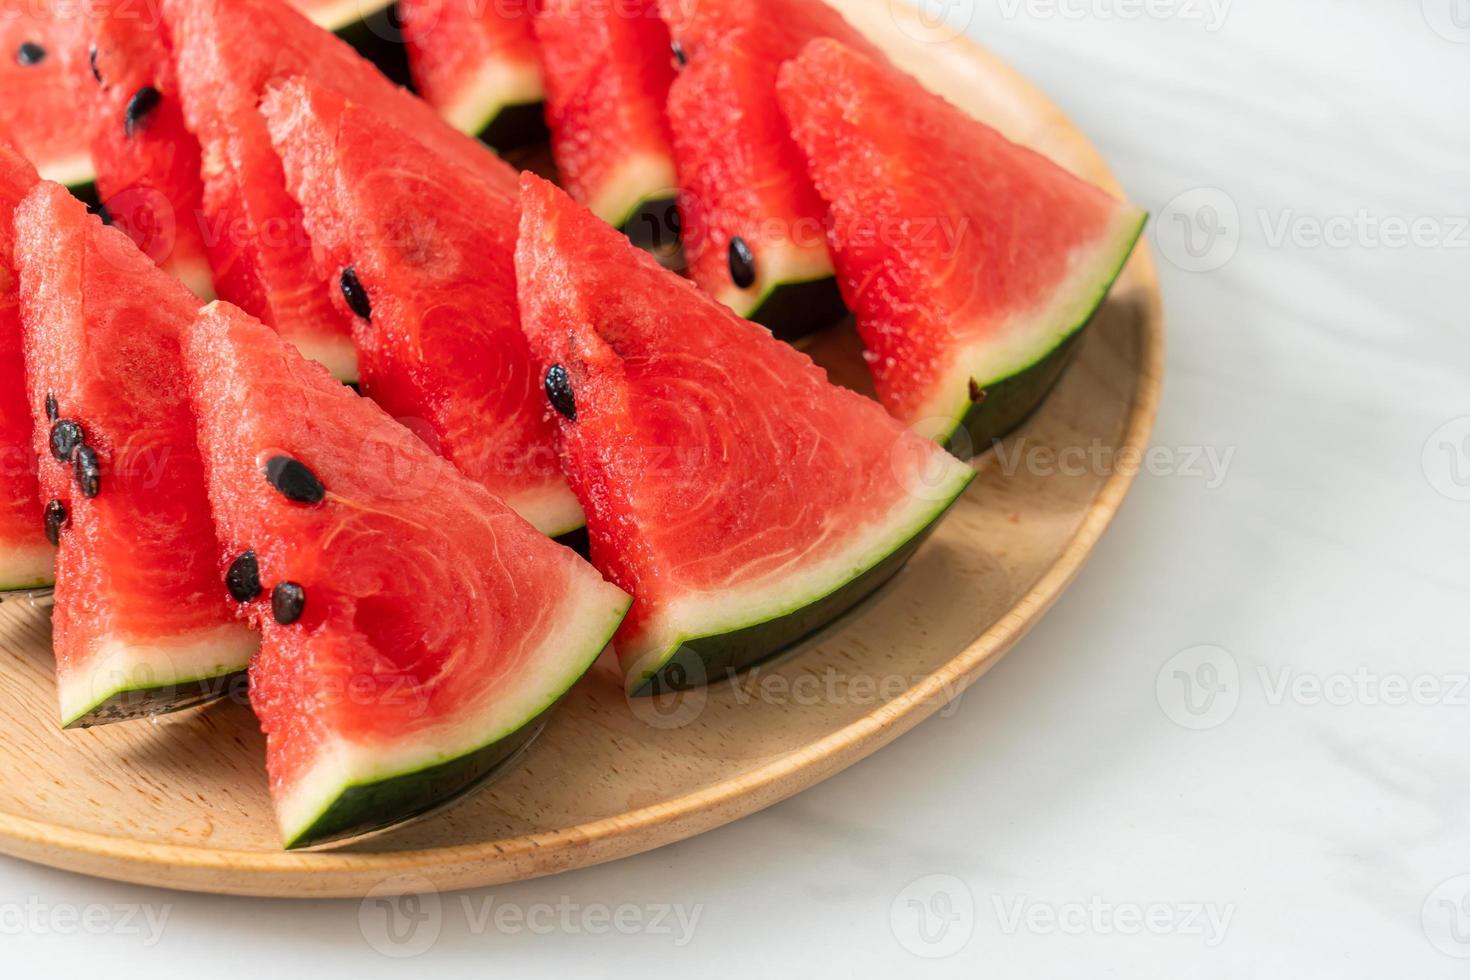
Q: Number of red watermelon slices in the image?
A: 13